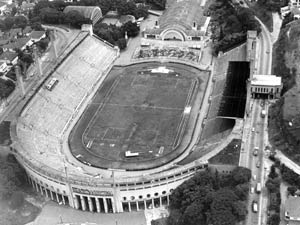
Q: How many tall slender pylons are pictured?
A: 3